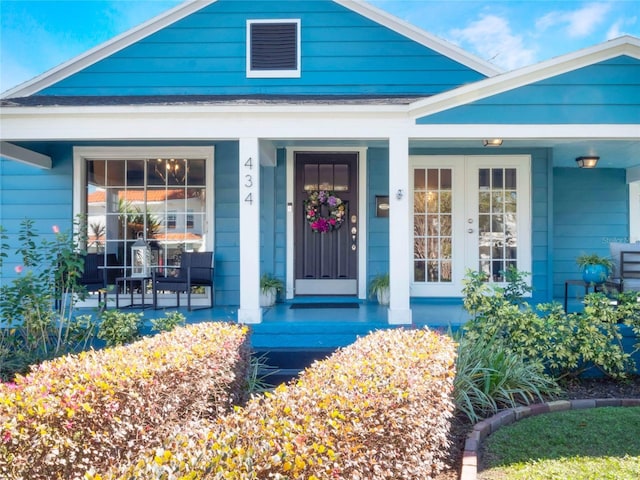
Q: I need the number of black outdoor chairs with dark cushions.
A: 2